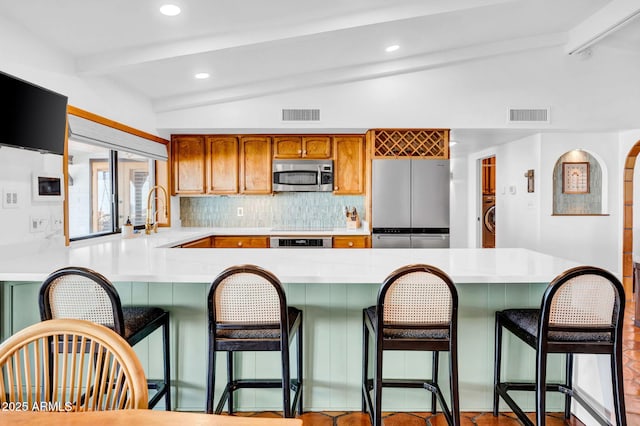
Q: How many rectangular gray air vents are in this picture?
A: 2